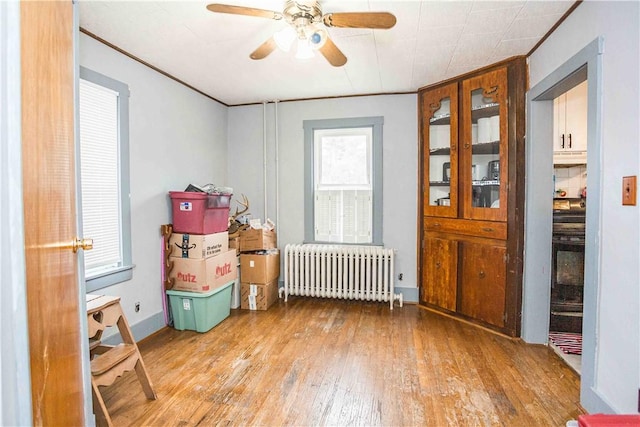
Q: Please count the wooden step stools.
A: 1